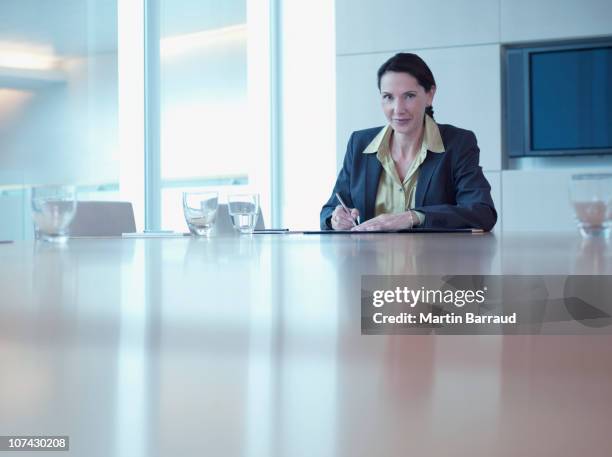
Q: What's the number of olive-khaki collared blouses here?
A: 1